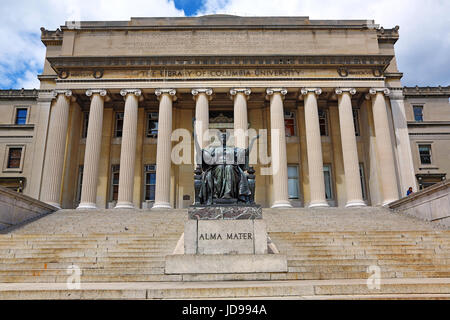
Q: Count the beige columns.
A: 10